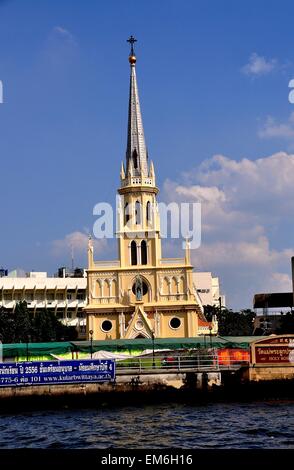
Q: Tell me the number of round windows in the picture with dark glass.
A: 3